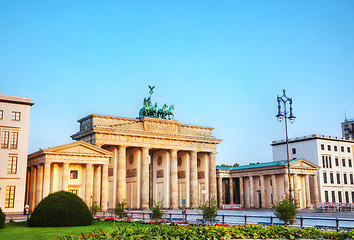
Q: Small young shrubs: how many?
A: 5